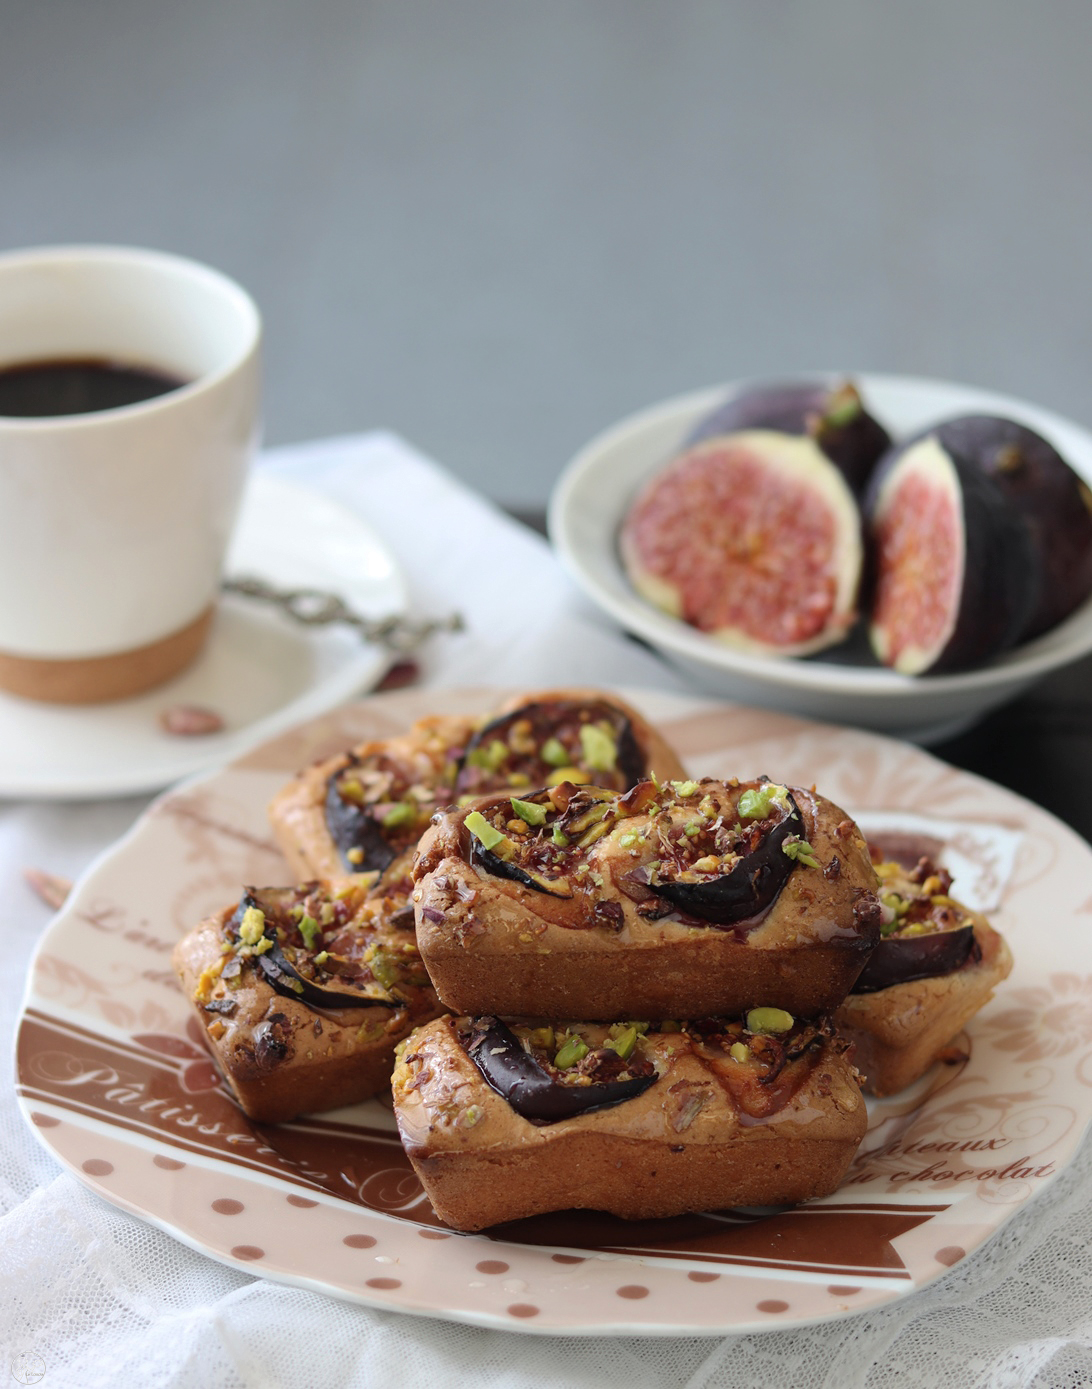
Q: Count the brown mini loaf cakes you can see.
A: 5